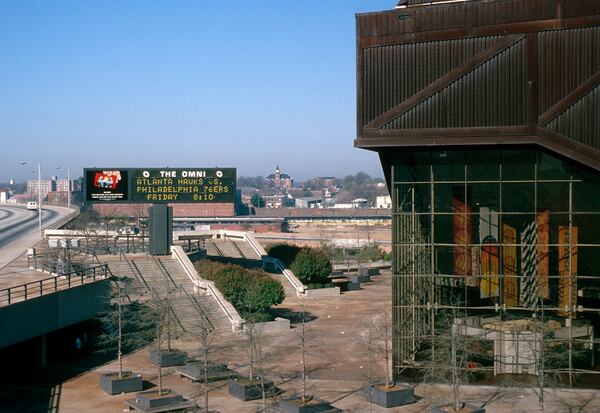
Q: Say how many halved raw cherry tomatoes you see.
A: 0